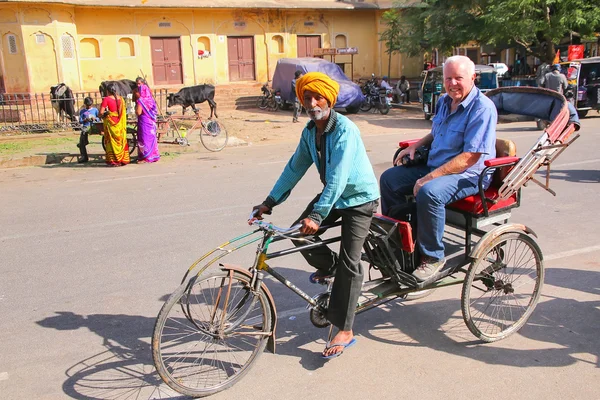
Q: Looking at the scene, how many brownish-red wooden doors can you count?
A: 3